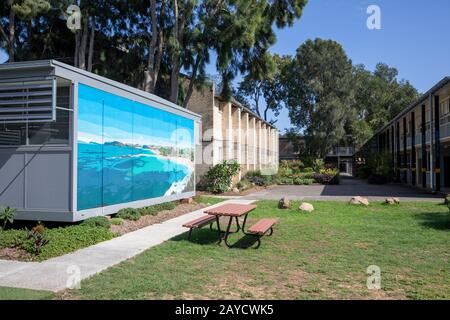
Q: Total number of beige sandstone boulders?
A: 4